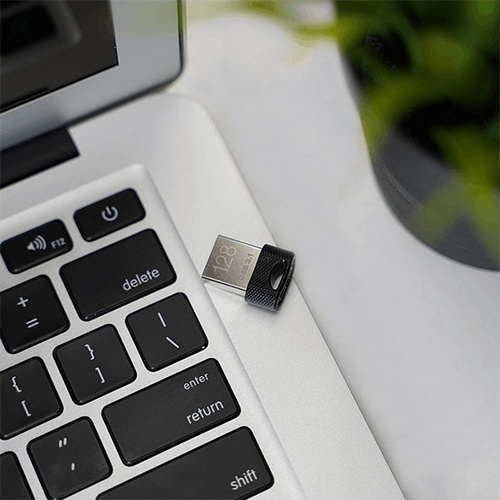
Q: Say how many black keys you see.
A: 11